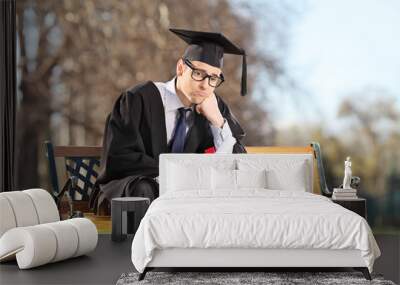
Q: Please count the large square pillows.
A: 2